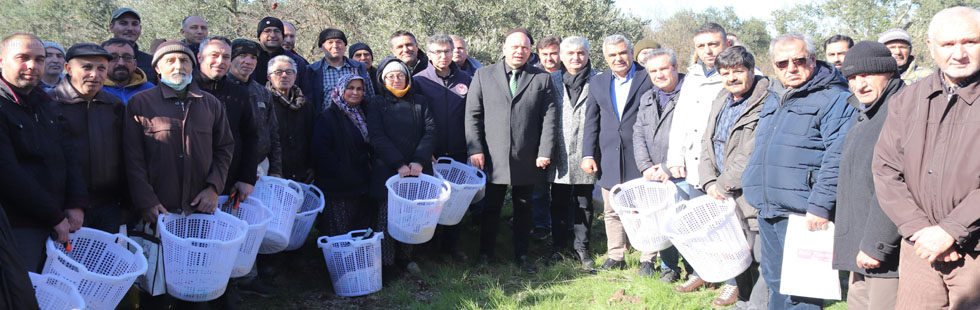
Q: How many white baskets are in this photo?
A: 11